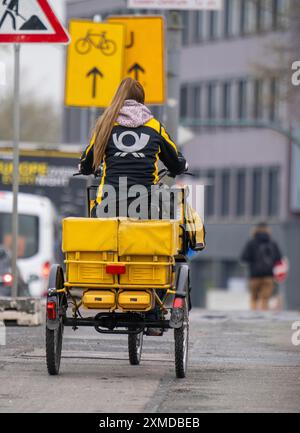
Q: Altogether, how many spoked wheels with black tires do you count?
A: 3